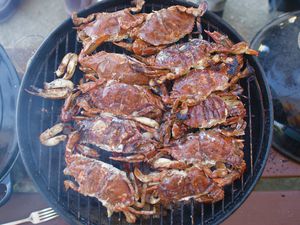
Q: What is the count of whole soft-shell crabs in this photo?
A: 11